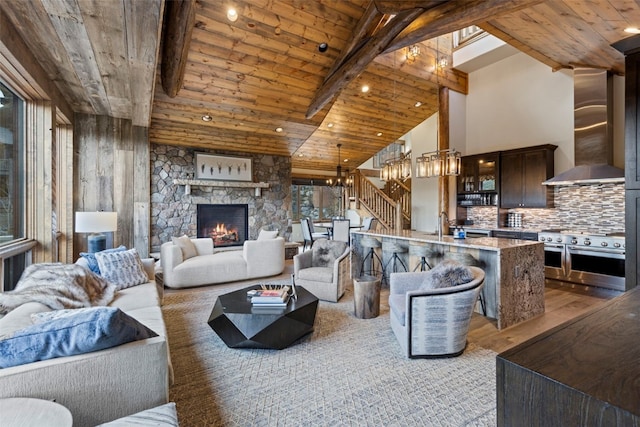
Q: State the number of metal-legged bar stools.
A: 4